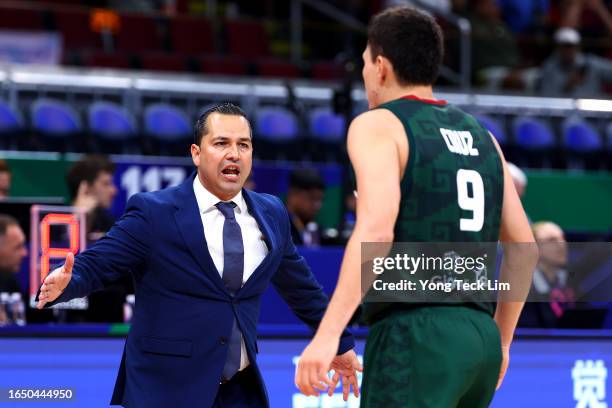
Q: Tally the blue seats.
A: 9